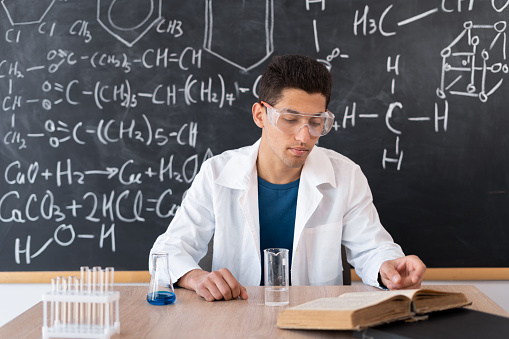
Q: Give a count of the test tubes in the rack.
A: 10